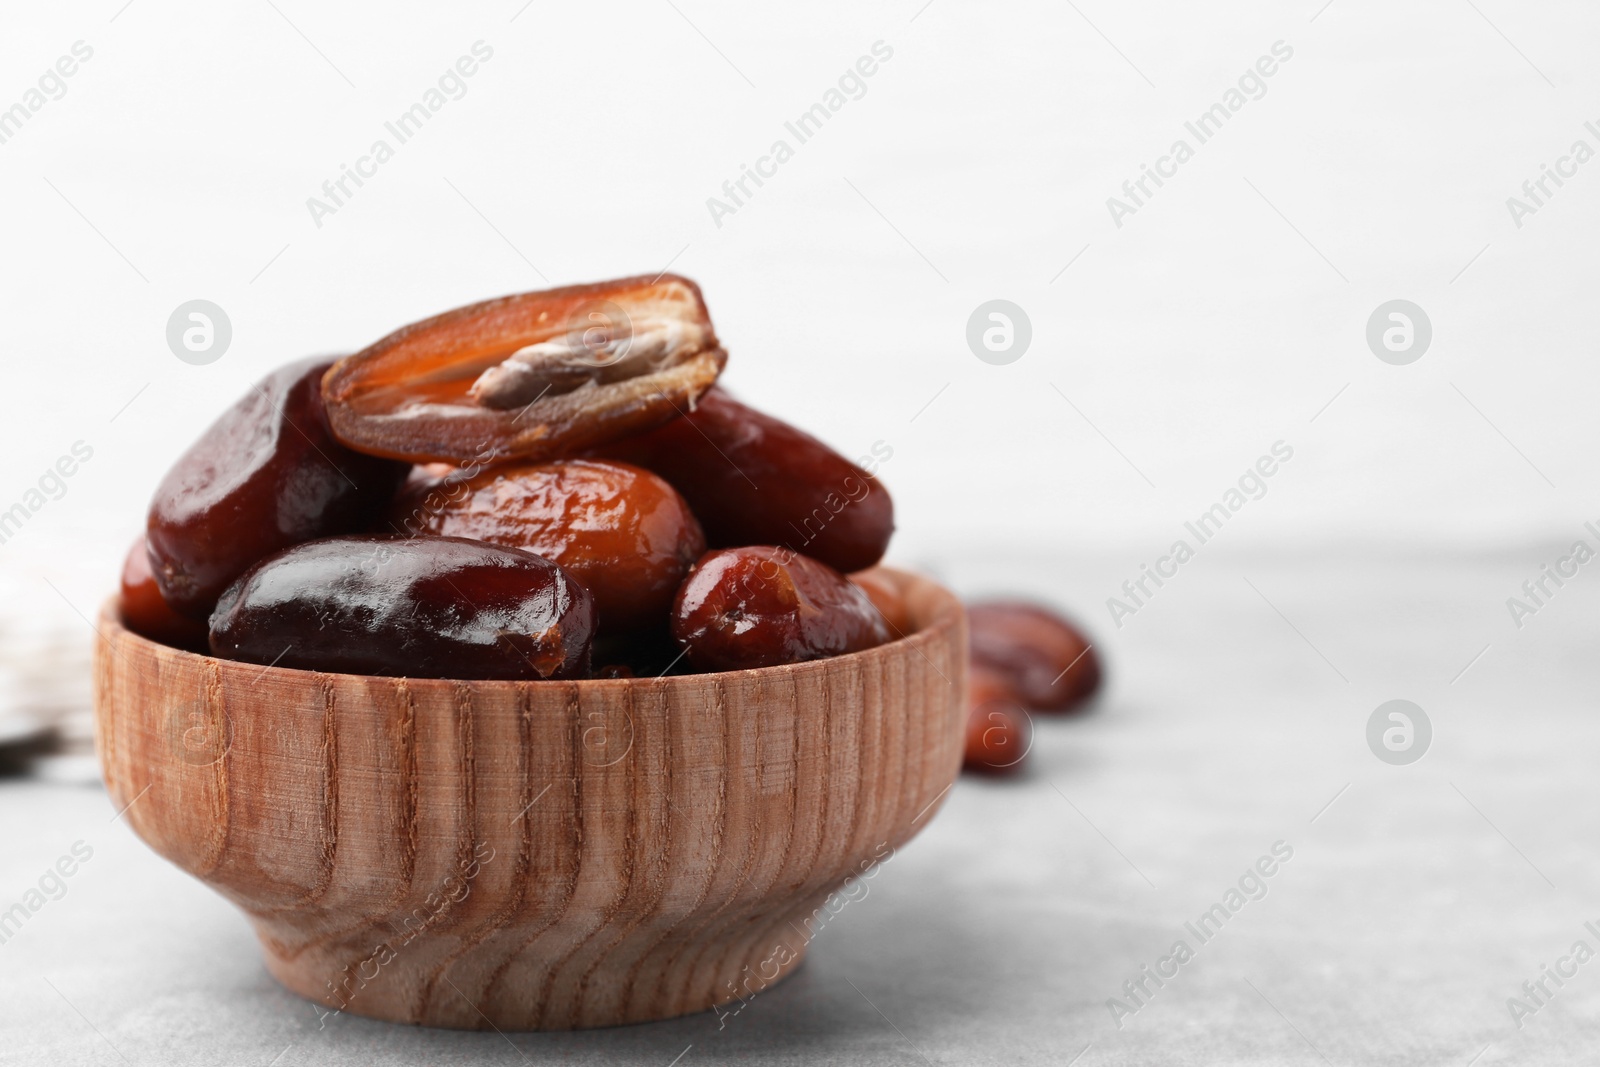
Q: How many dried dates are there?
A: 10